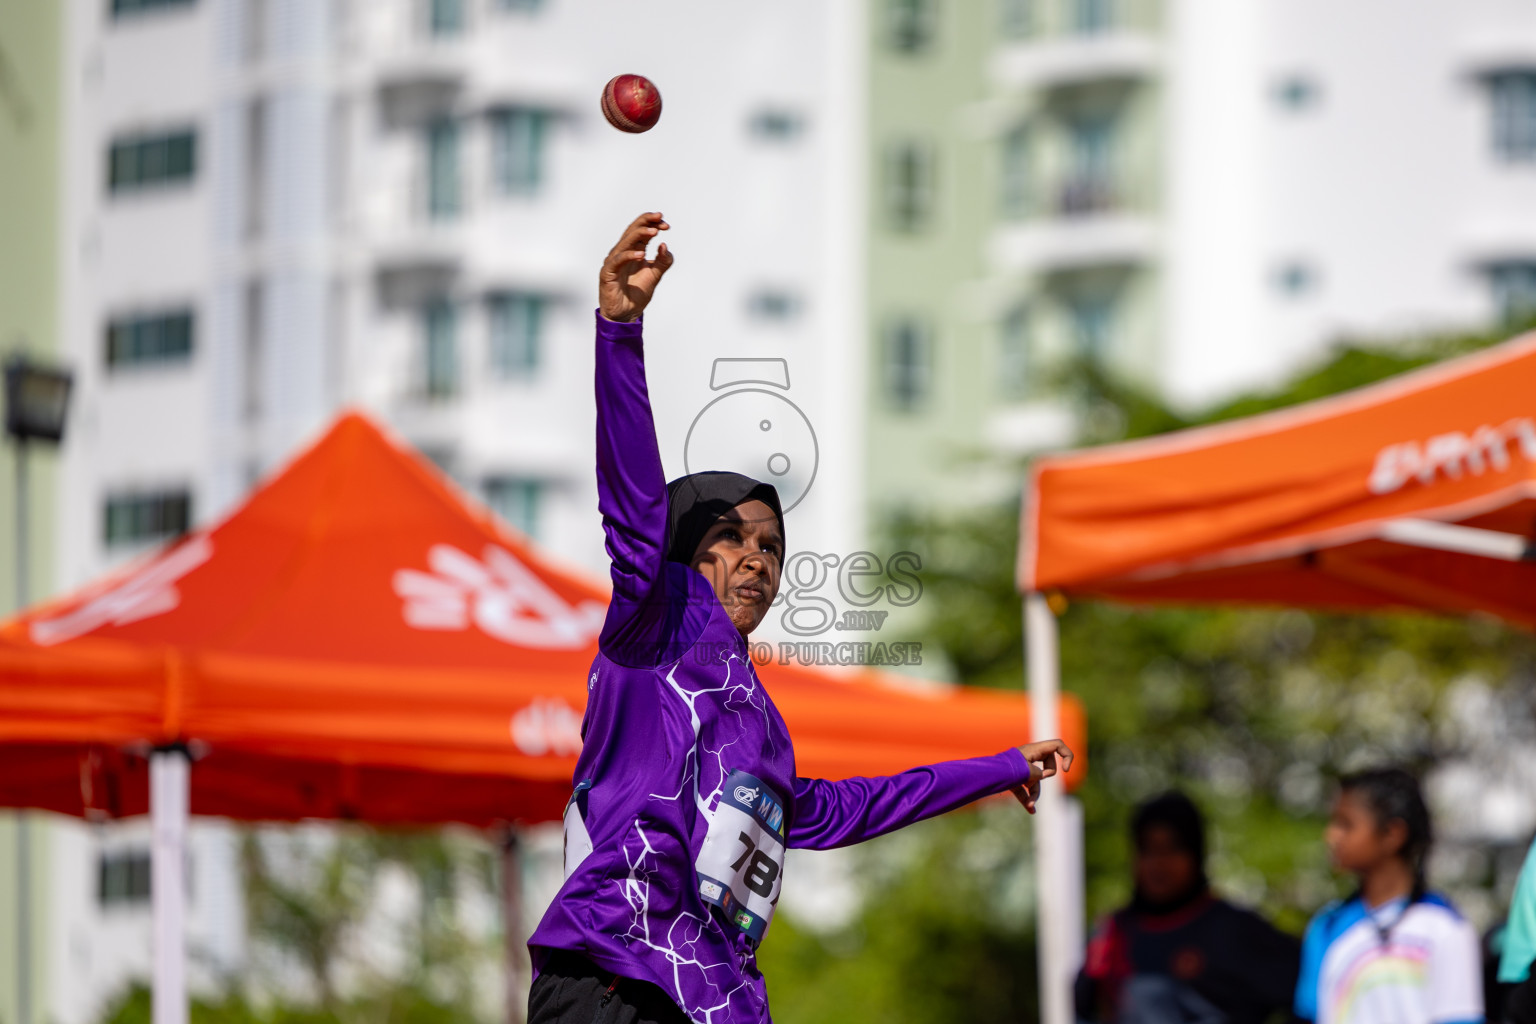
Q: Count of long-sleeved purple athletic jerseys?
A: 1